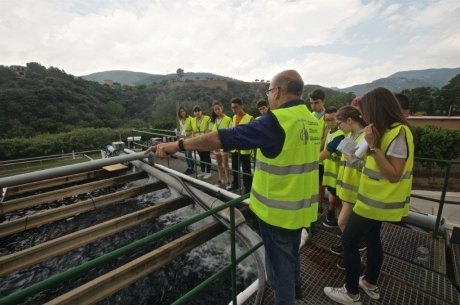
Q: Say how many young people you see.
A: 10